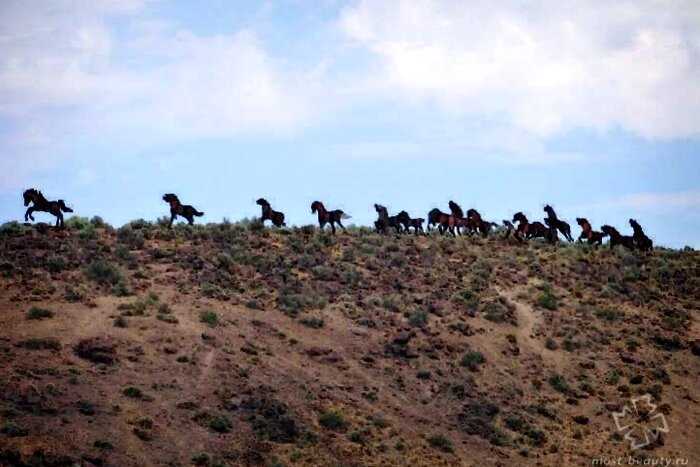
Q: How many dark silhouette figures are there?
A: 15